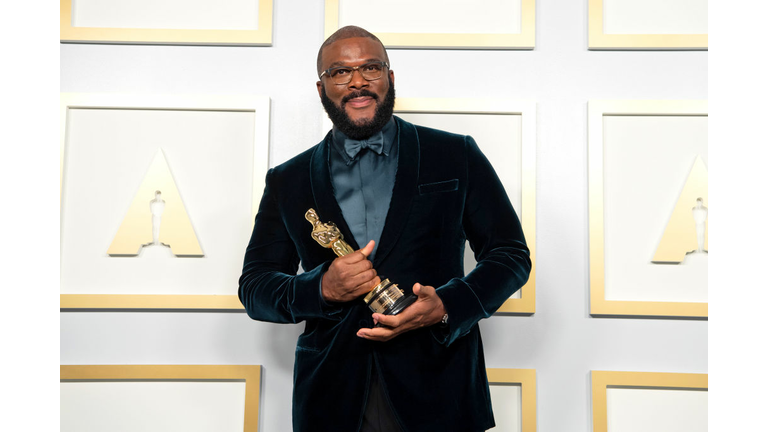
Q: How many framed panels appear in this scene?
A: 9